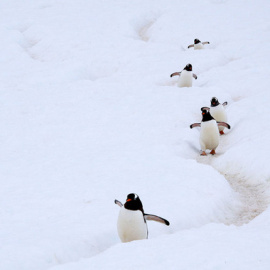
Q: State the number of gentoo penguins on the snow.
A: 5